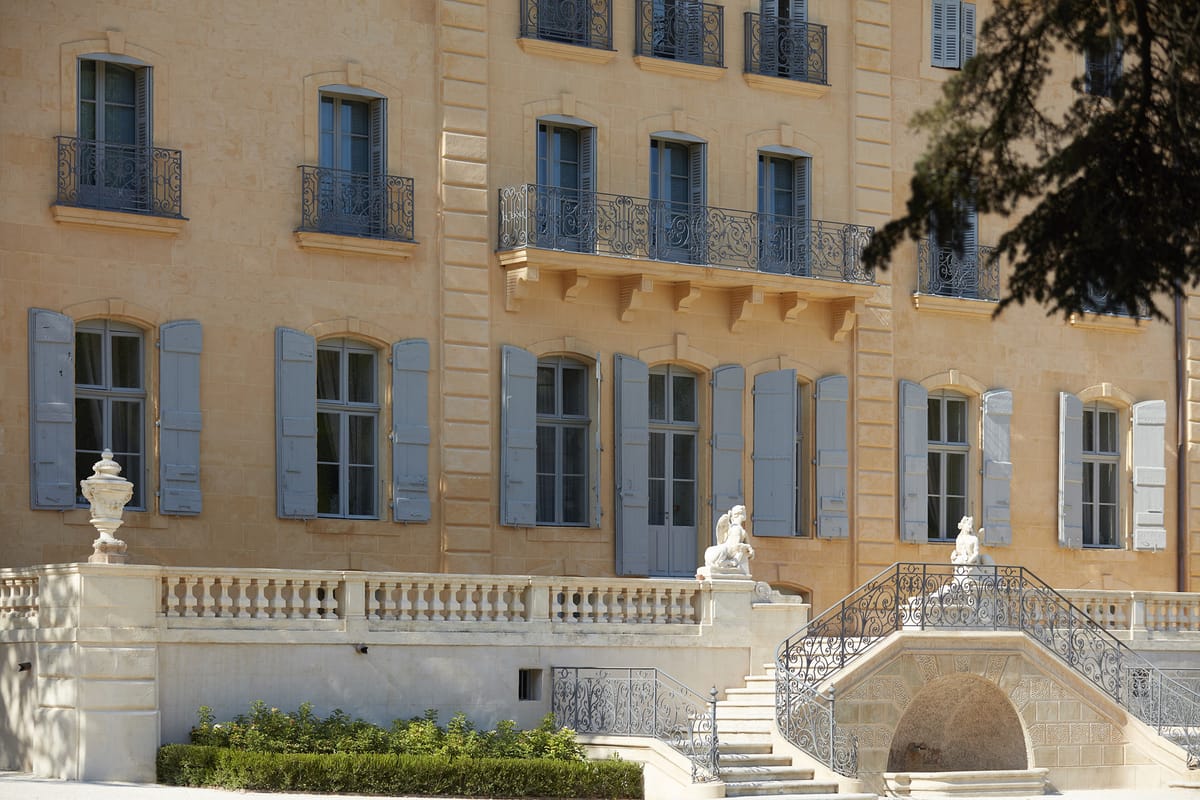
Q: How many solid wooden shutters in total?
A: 14